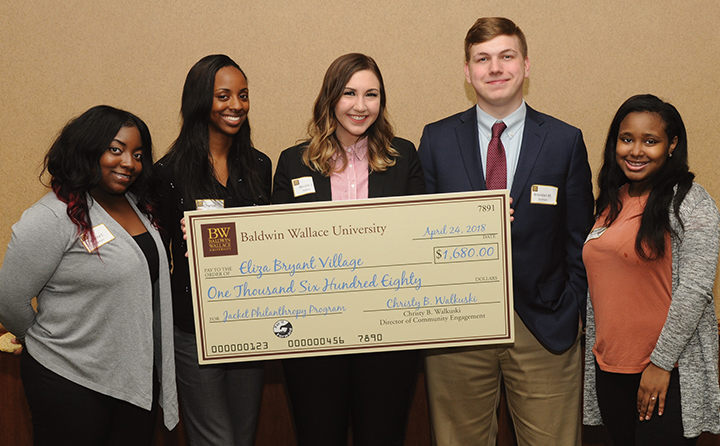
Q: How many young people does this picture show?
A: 5